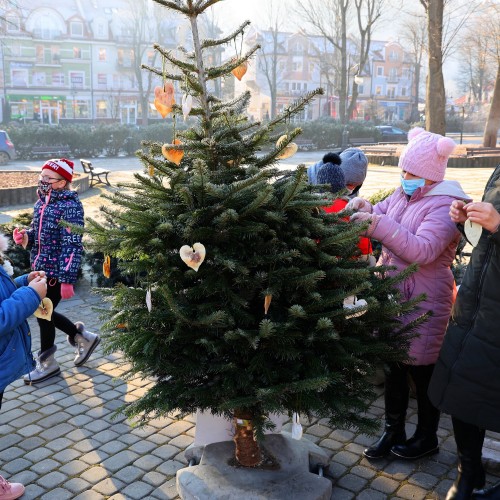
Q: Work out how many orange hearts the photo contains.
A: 3